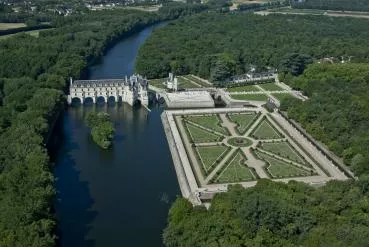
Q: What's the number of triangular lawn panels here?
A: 8